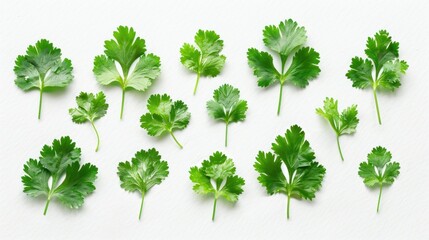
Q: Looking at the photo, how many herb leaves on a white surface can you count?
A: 14